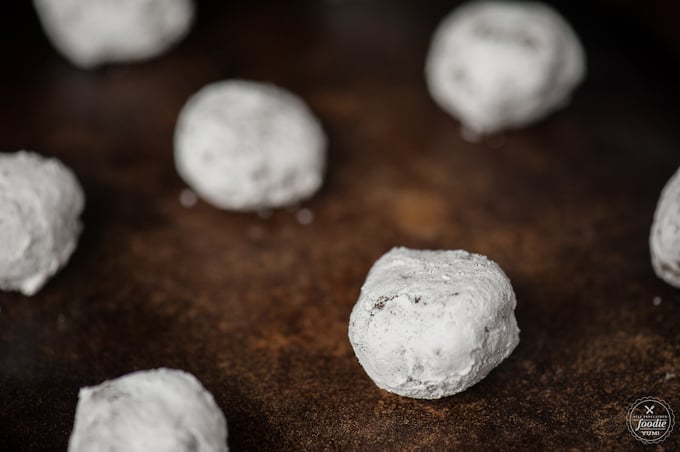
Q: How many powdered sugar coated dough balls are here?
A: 7